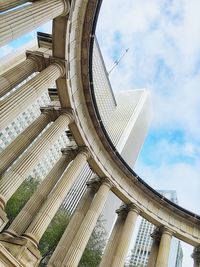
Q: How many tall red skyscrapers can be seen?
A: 0